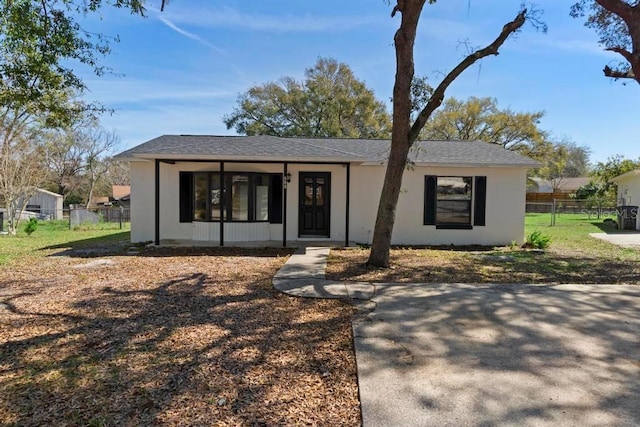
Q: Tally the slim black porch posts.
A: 4